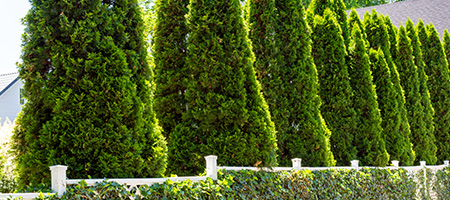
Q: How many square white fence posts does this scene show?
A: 7